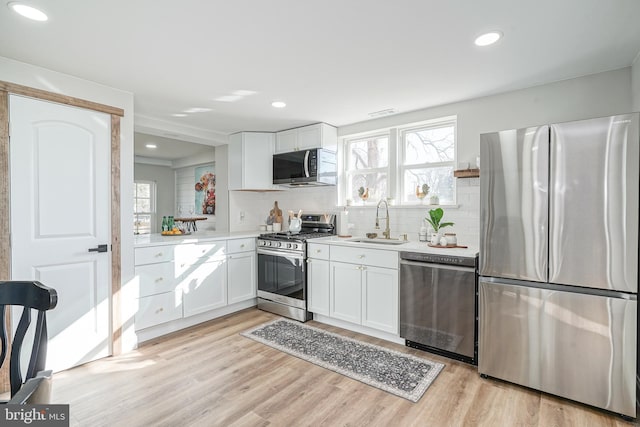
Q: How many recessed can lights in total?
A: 4